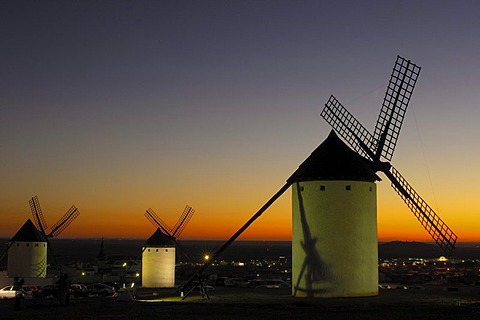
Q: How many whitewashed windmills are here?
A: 3